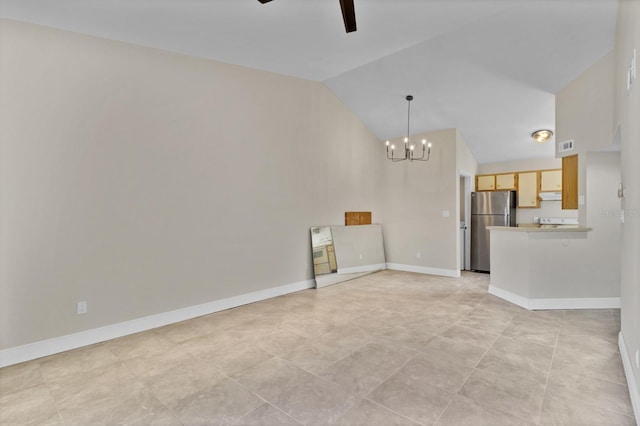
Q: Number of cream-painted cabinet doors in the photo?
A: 4